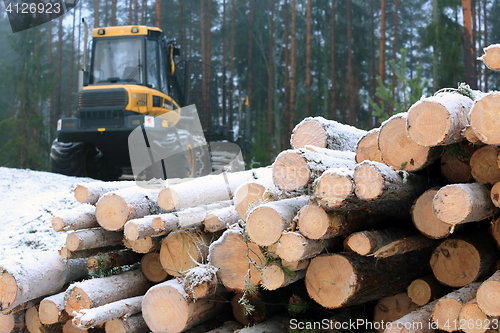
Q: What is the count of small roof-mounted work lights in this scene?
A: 2